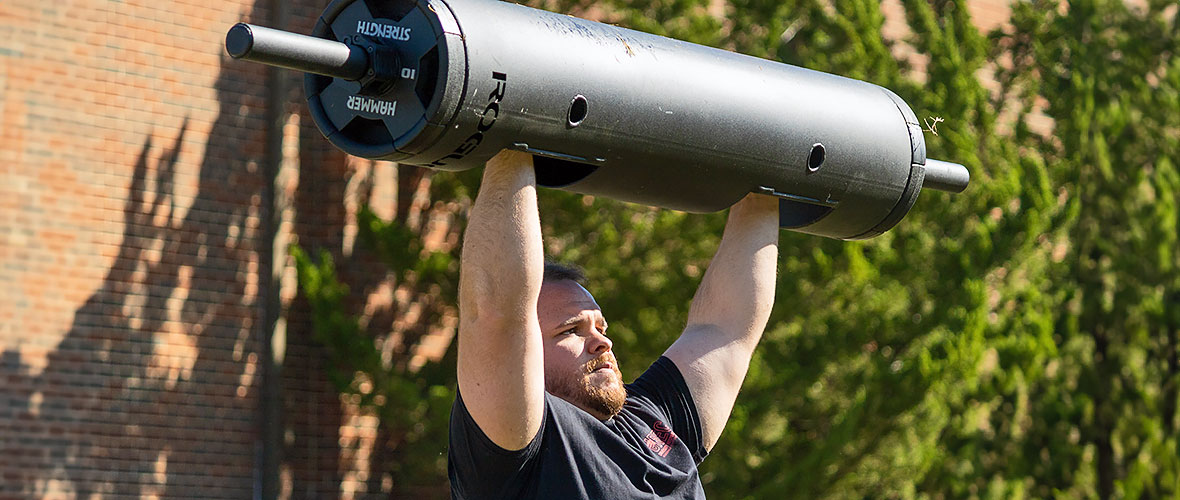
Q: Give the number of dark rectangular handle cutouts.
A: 2